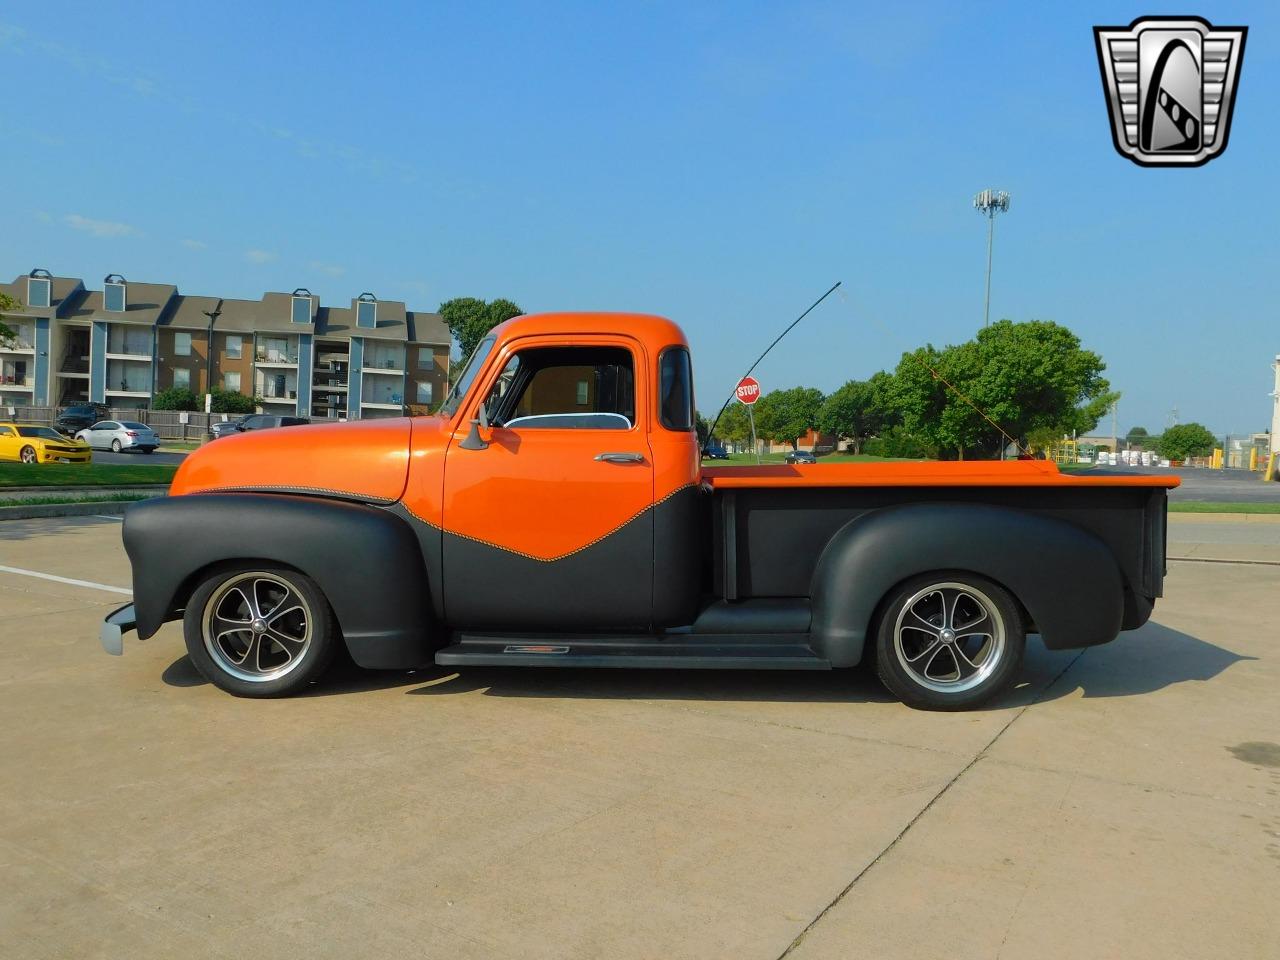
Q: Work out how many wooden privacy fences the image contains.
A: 1